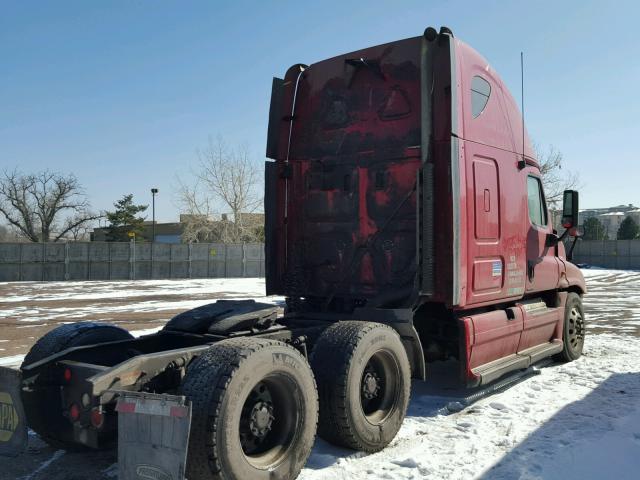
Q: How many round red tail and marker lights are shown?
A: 3